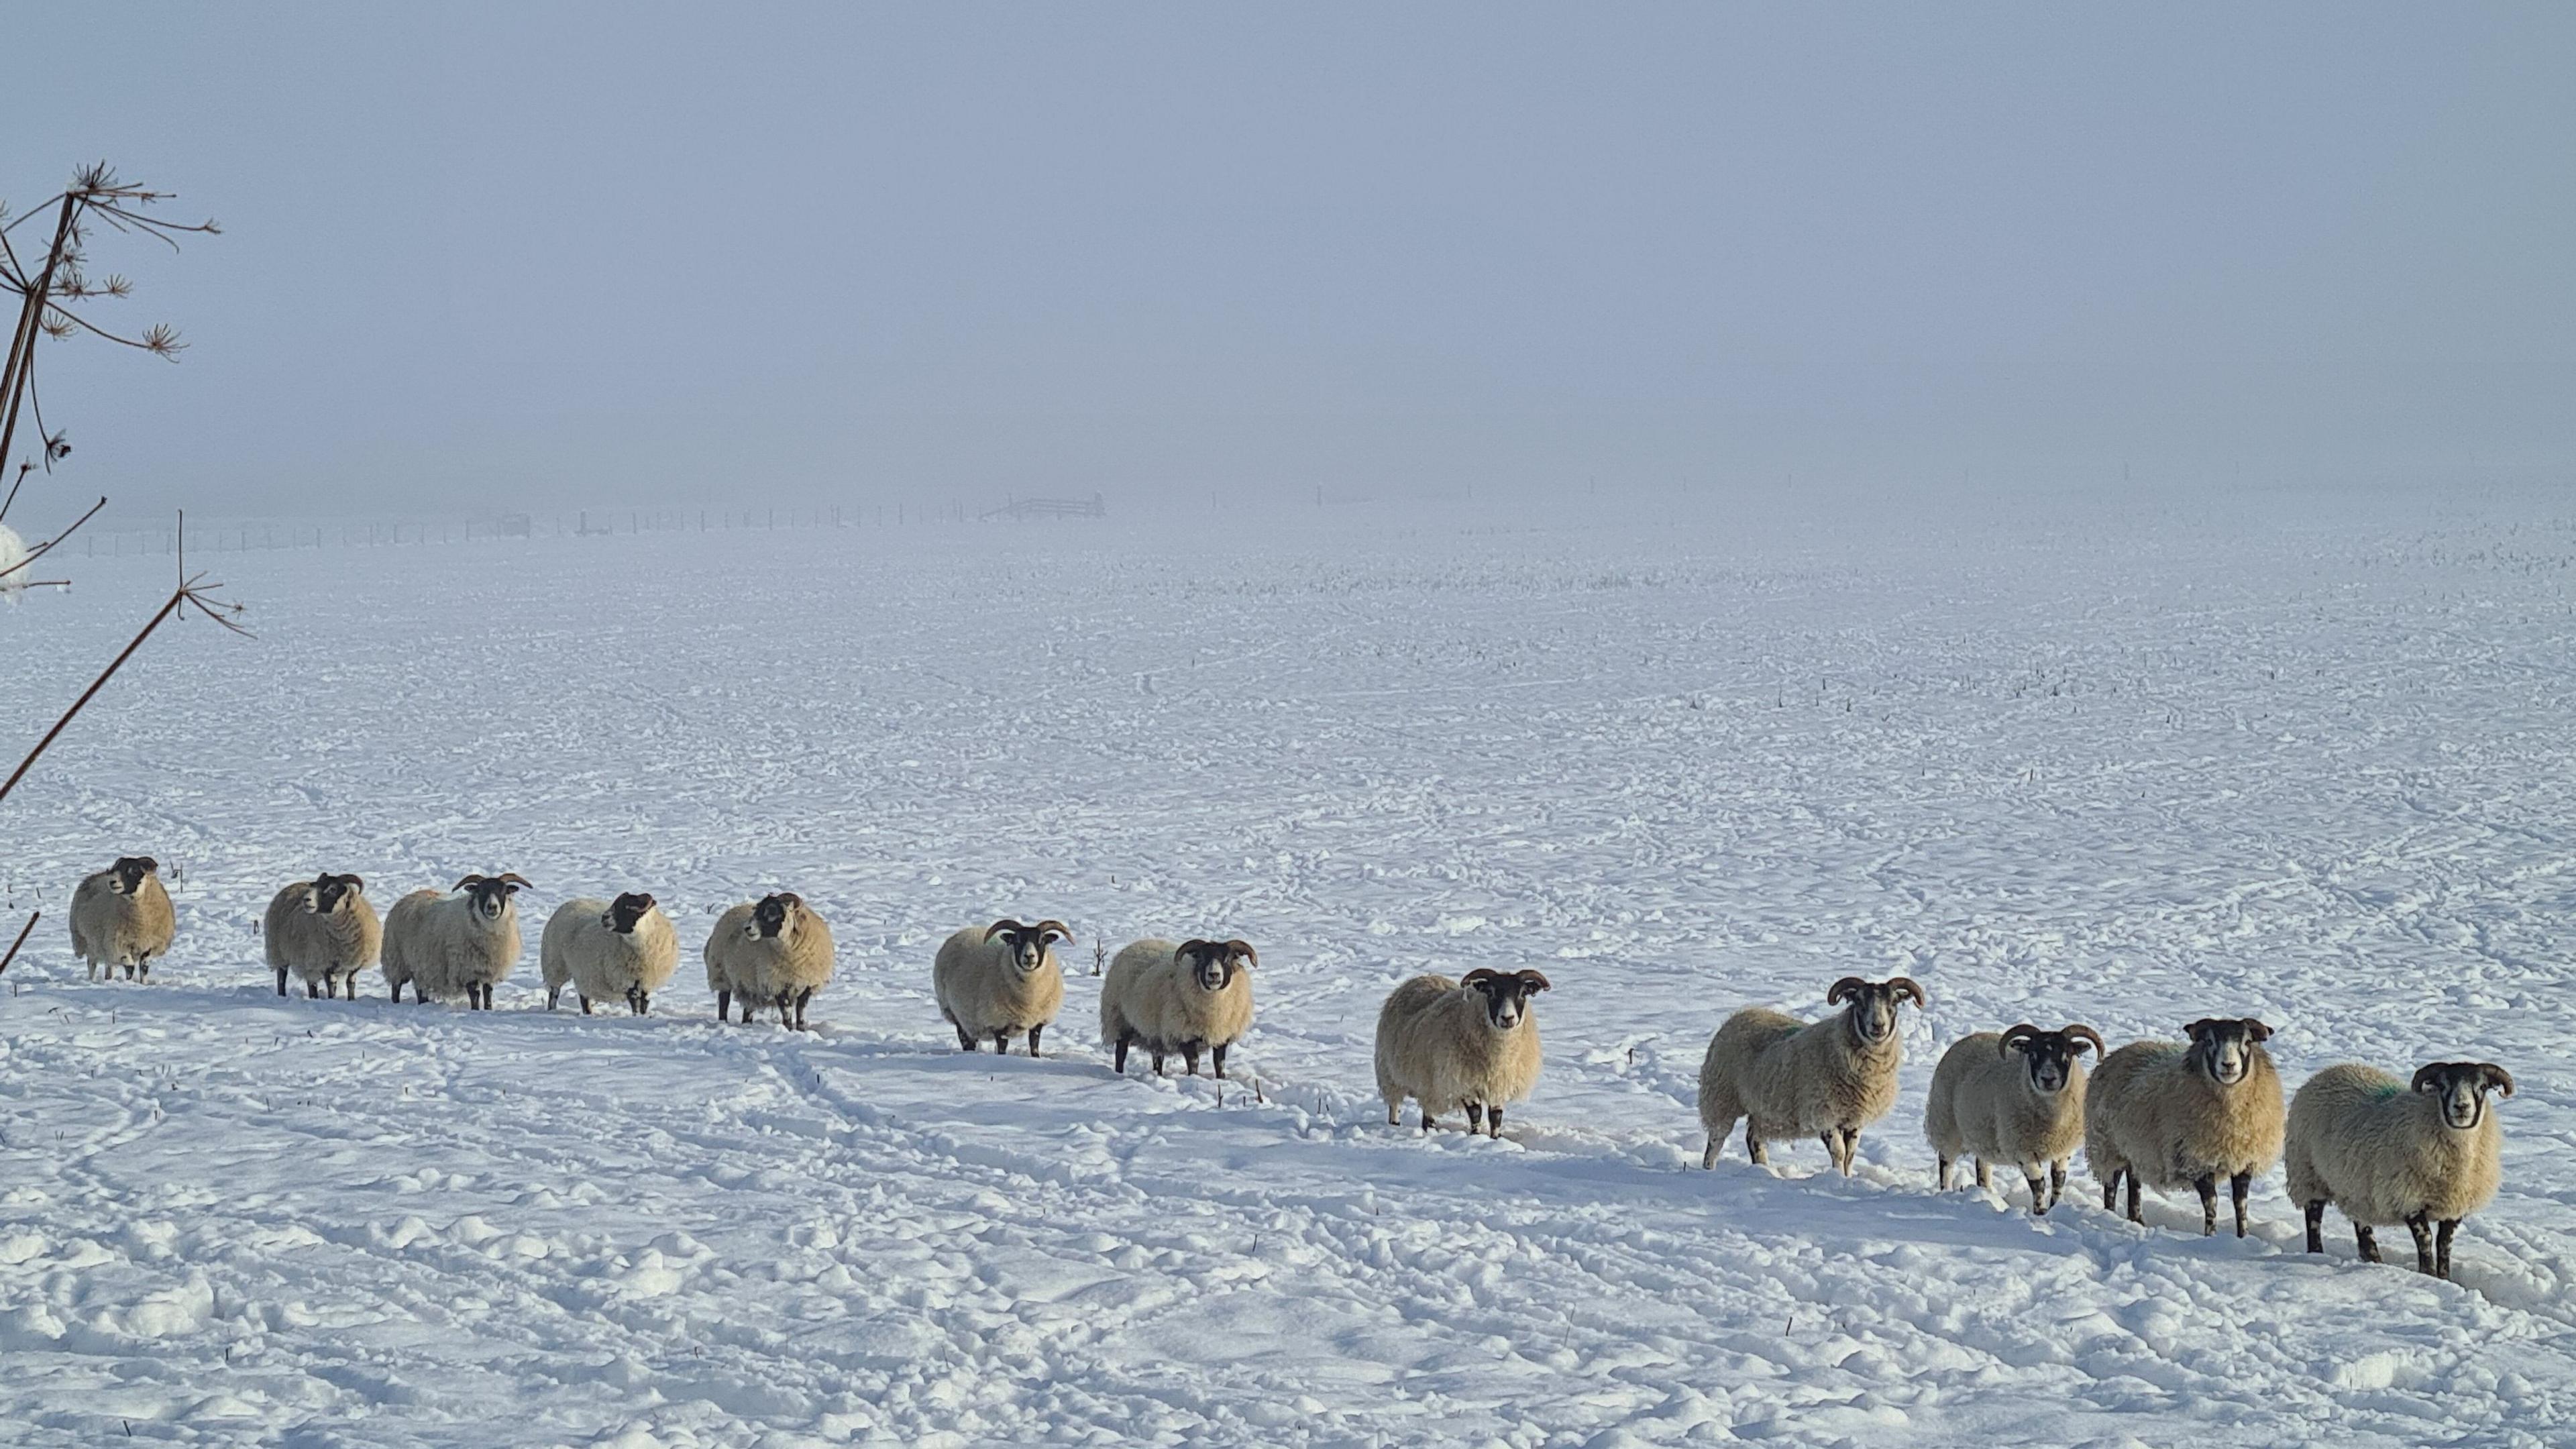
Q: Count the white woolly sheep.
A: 12